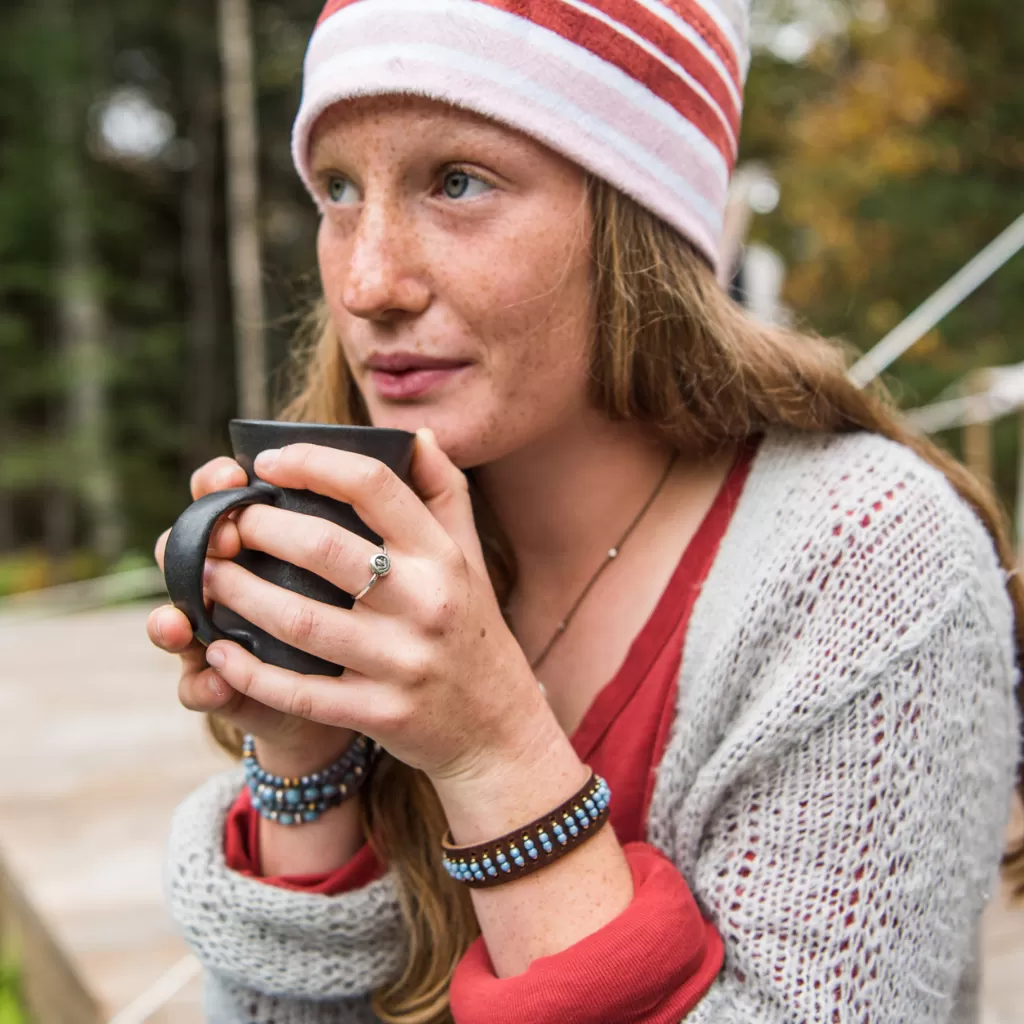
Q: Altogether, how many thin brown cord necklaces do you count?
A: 1